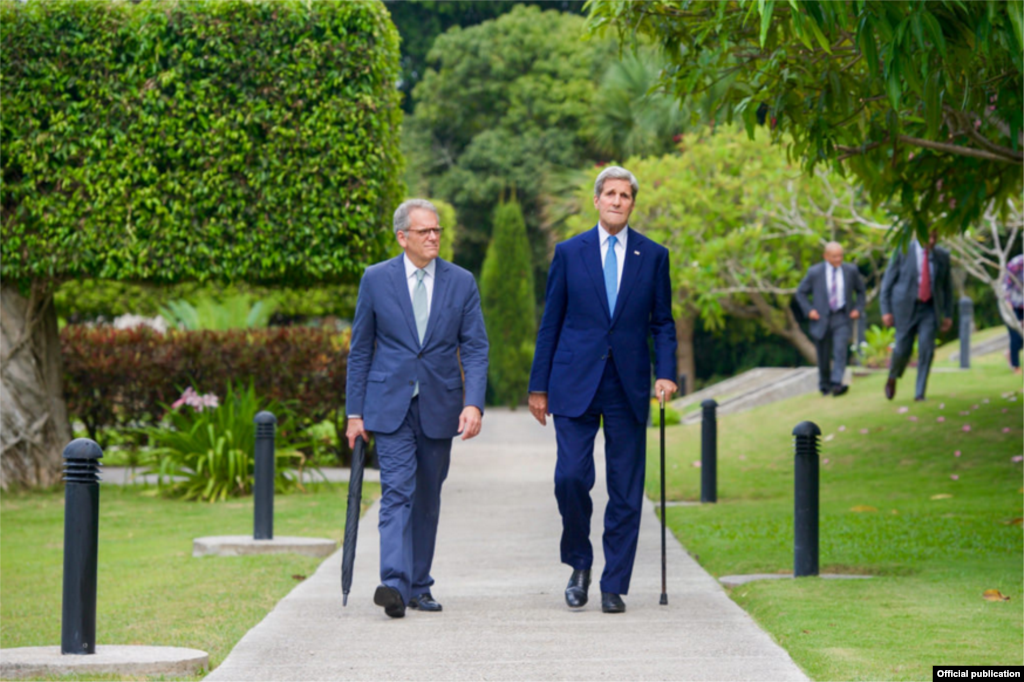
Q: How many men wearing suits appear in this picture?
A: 4